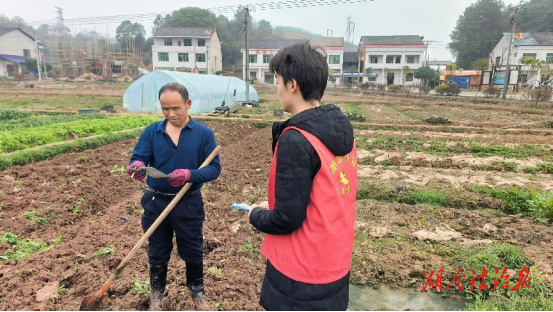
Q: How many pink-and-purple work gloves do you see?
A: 2